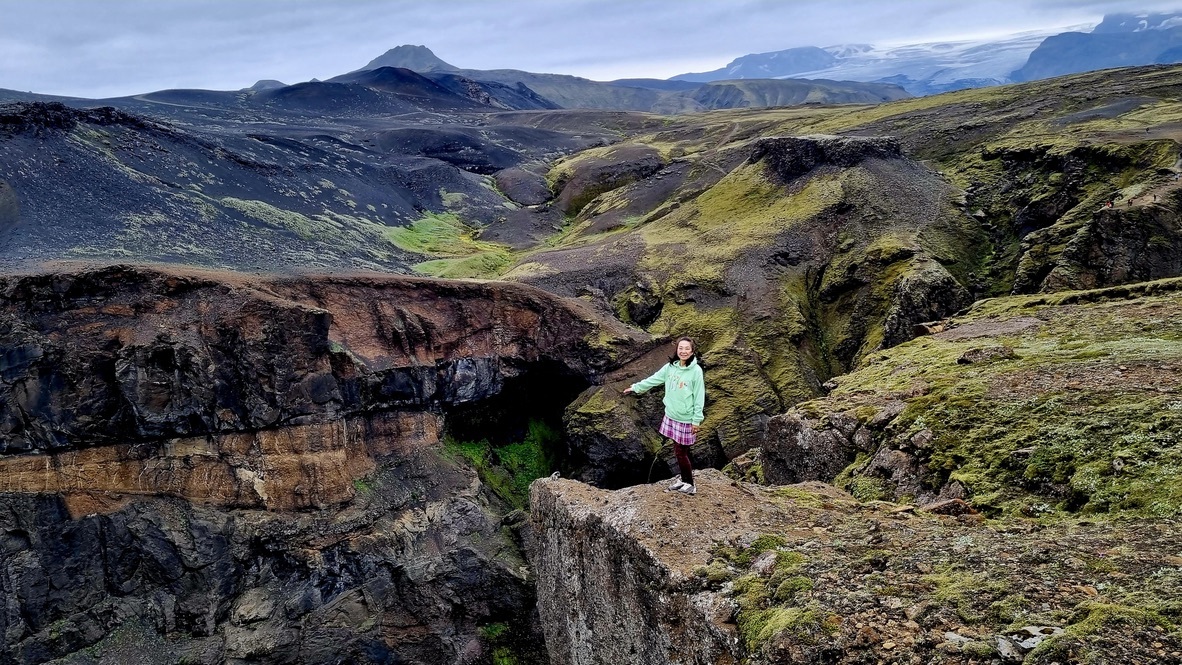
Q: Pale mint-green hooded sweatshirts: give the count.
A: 1